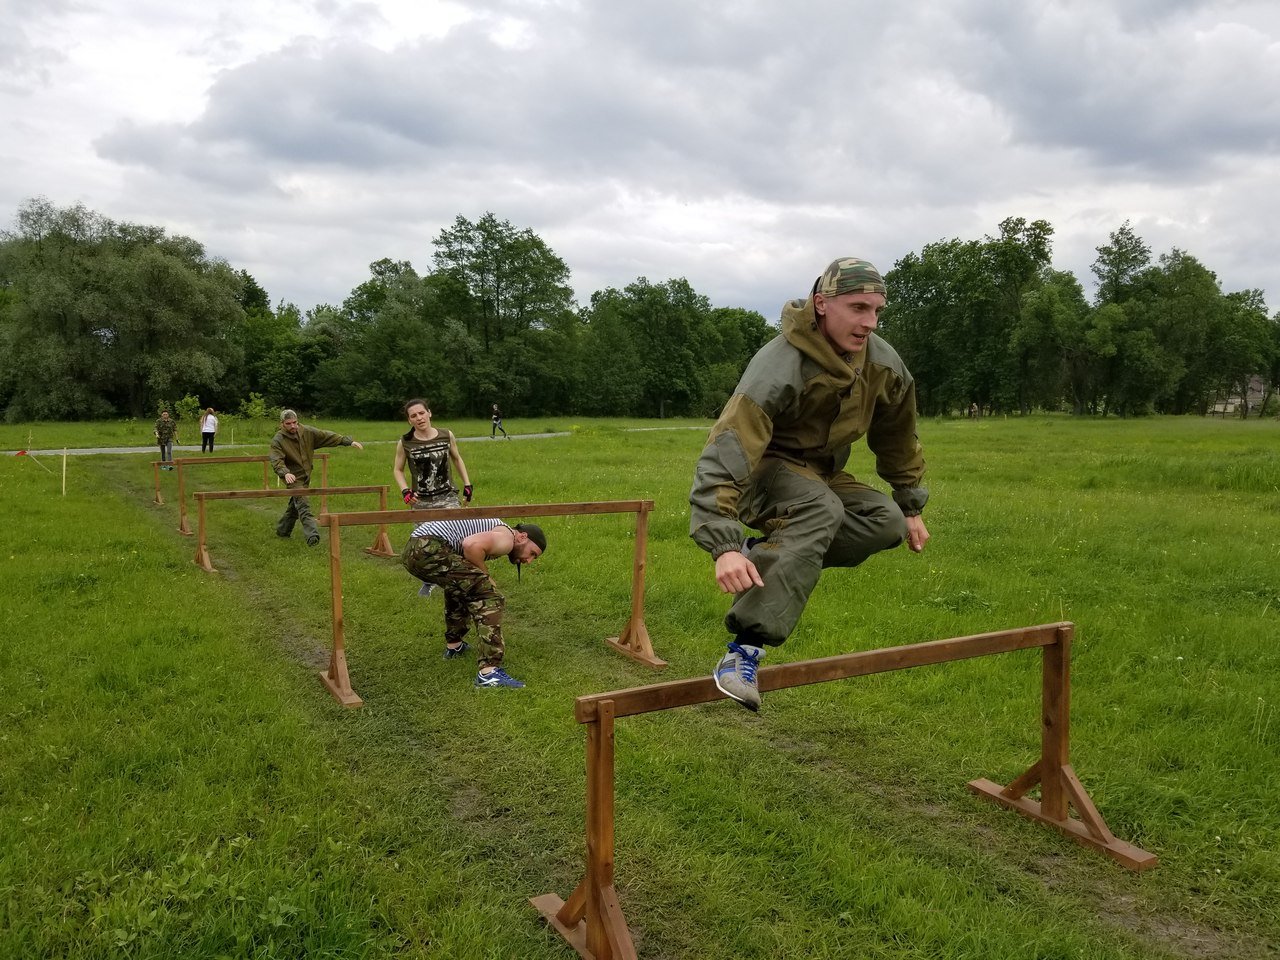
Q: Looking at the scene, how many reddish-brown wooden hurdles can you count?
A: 5